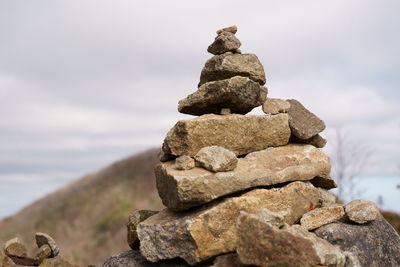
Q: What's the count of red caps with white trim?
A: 0